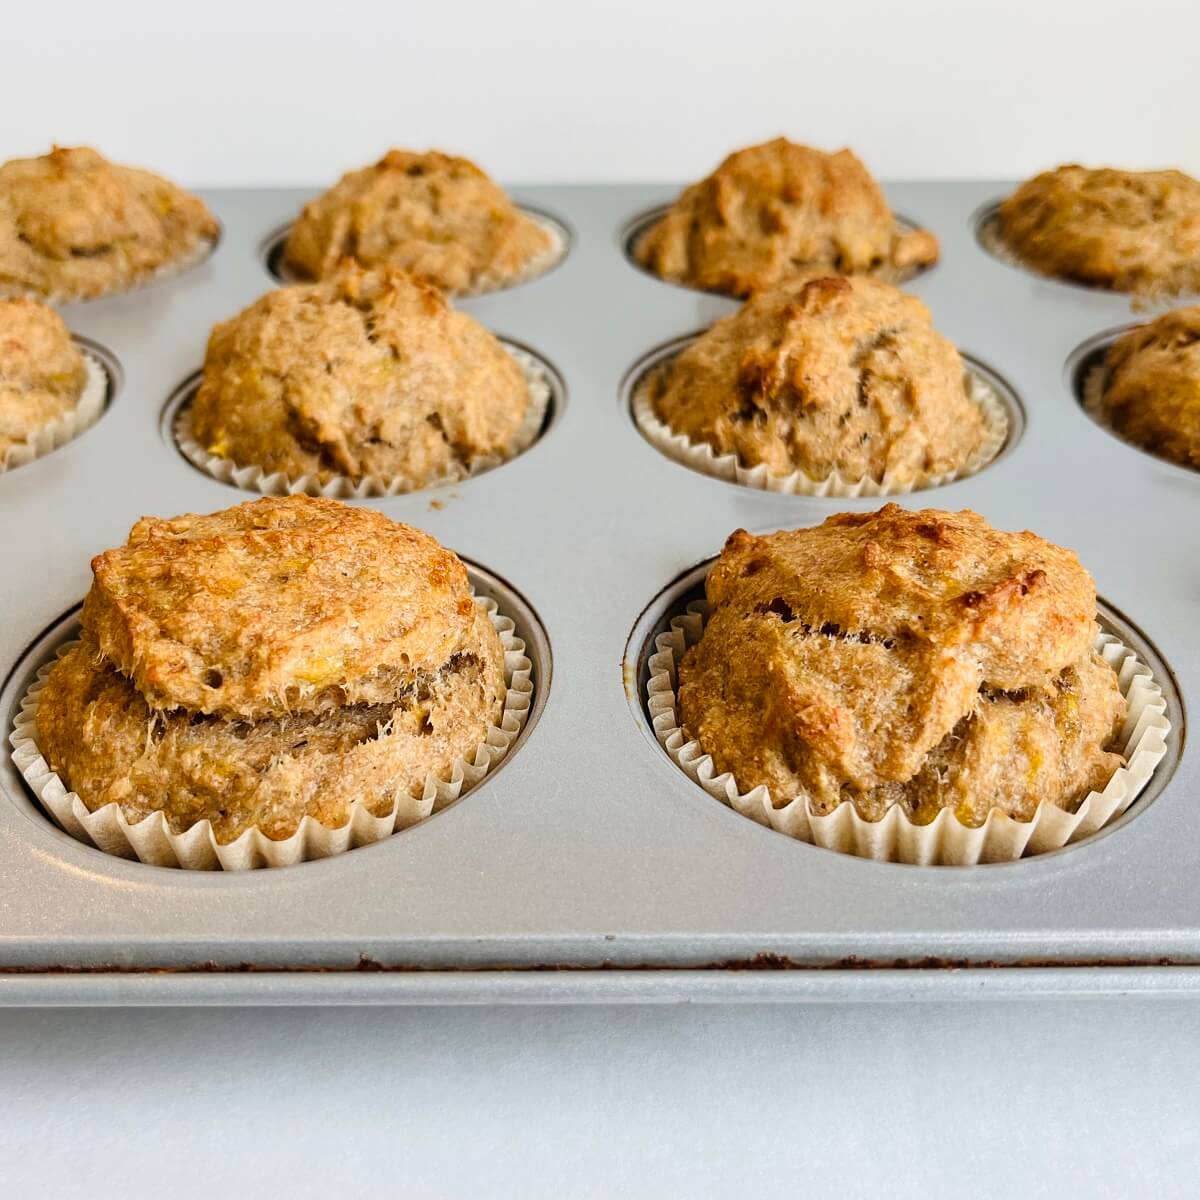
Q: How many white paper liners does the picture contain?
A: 10